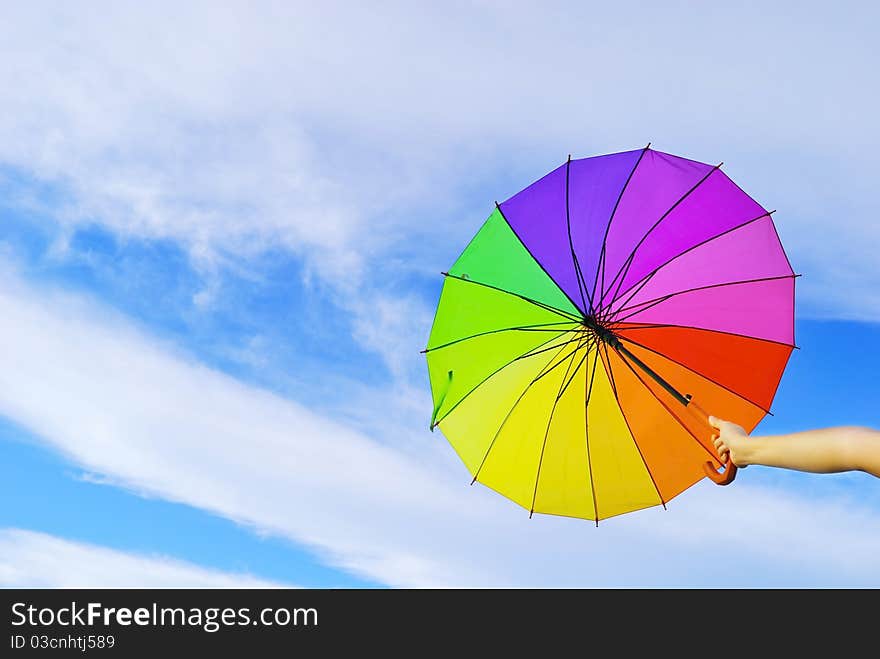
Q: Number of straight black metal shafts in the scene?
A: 1